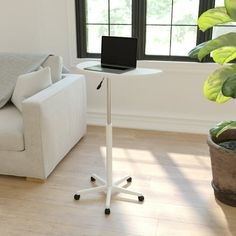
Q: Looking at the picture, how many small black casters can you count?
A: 5